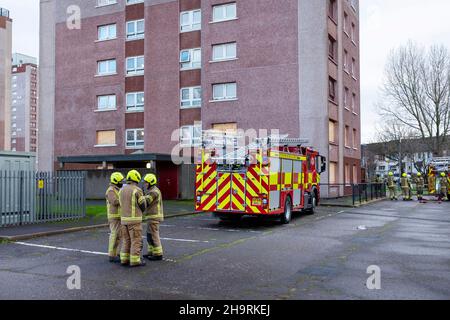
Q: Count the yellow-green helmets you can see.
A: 7